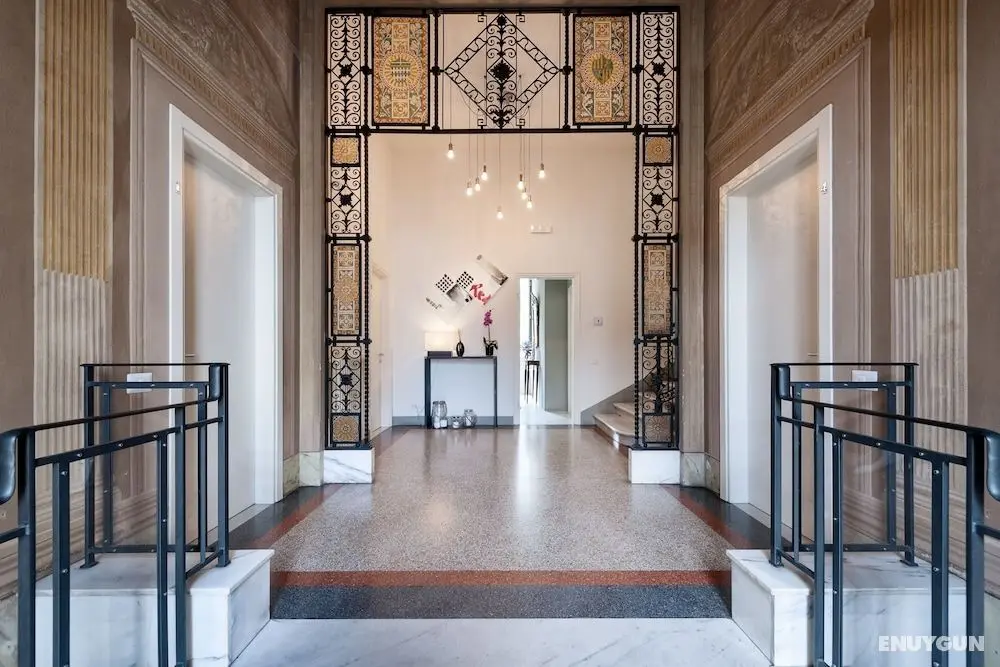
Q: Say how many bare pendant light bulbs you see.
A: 9